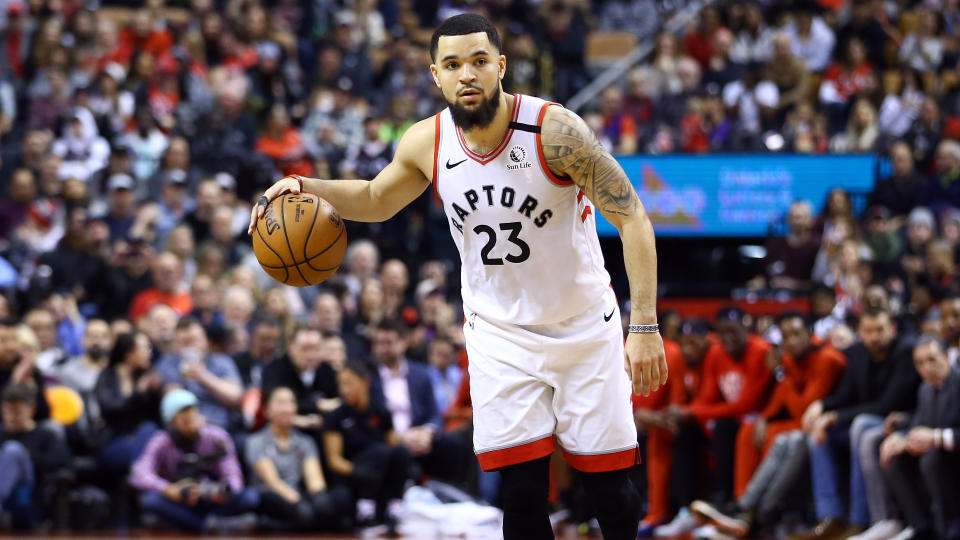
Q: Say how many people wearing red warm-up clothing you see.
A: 4